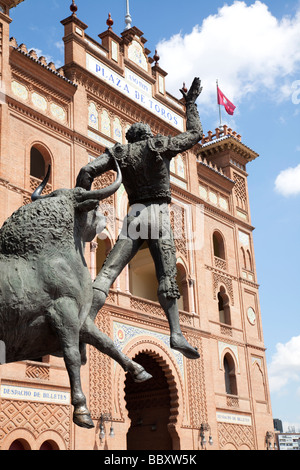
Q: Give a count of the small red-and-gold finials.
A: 4